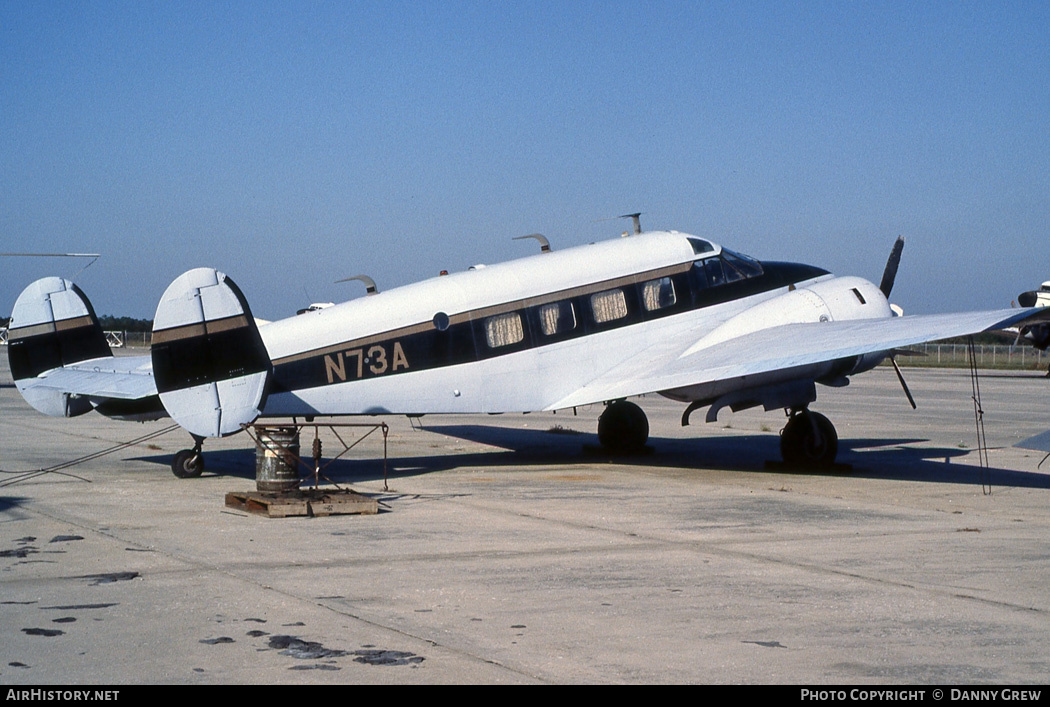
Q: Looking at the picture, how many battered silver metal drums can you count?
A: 1